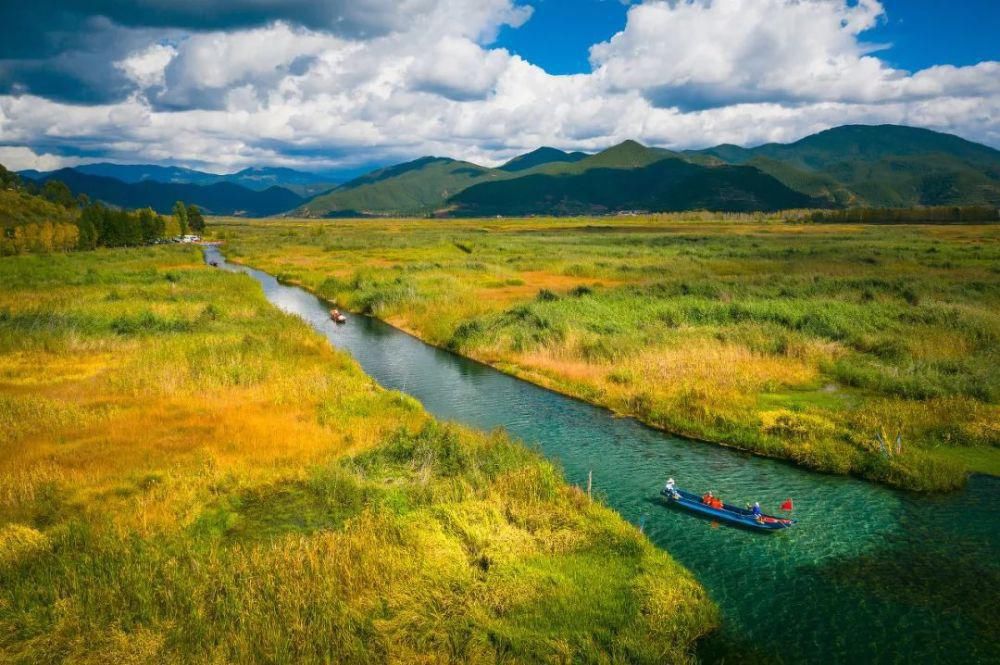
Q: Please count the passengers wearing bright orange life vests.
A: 2